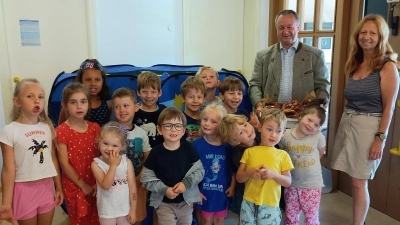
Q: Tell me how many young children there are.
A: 14